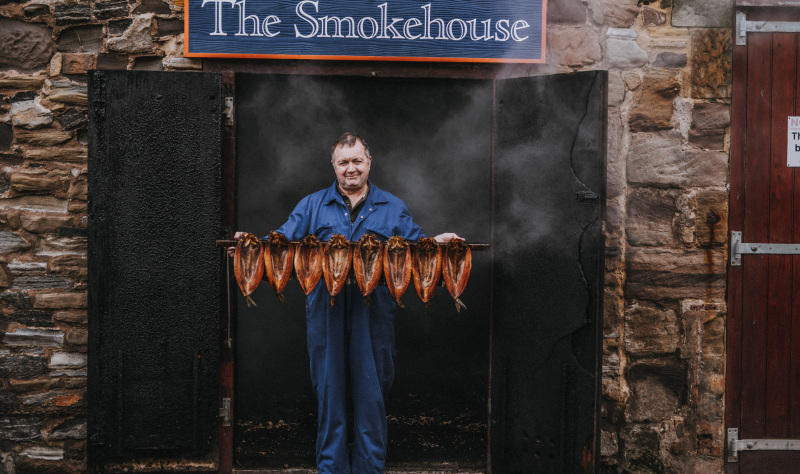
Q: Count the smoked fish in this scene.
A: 8